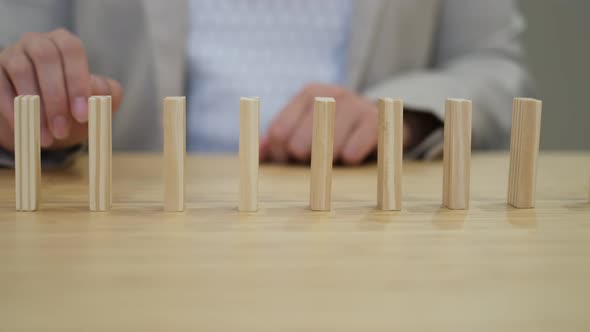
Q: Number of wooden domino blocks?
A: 8